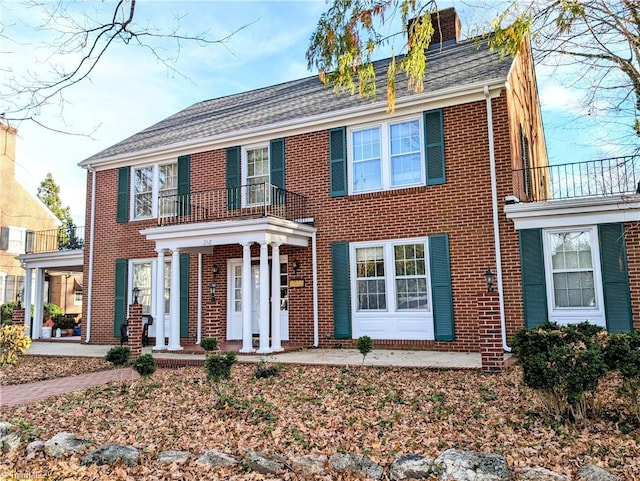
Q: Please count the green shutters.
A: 12